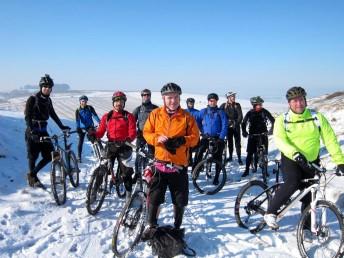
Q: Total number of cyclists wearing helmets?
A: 10